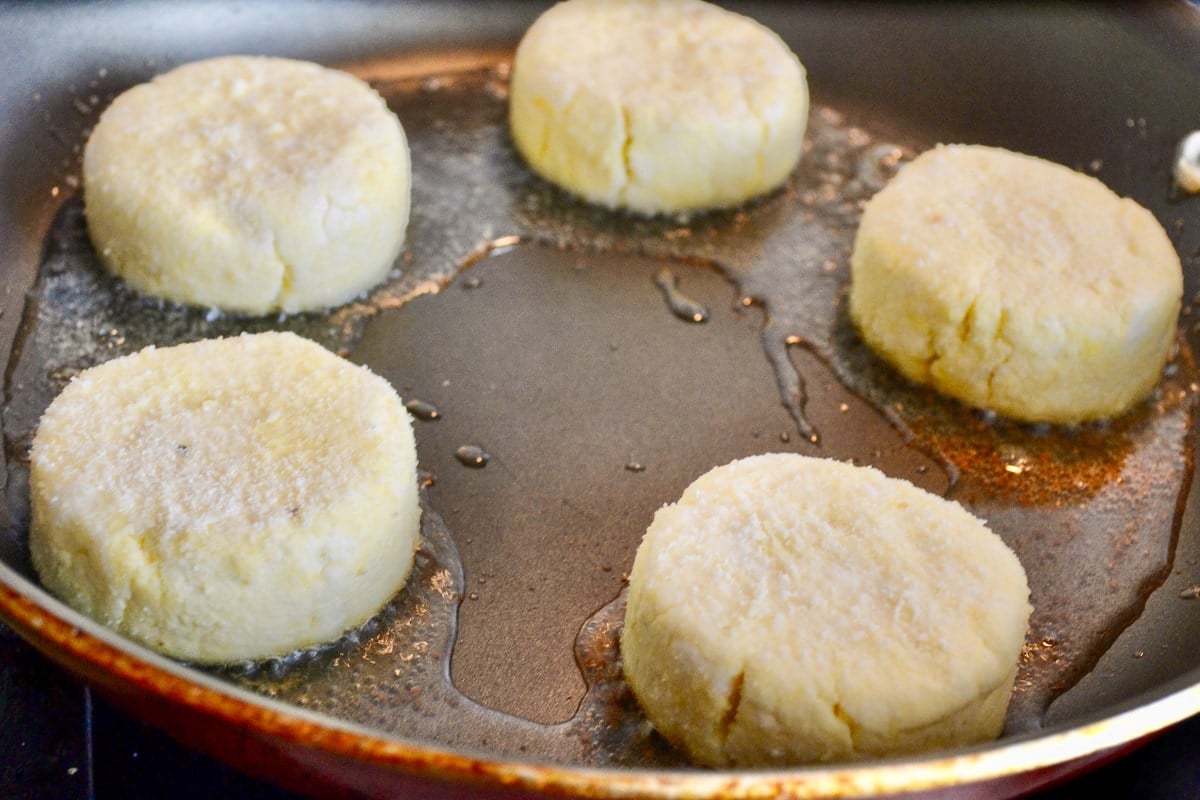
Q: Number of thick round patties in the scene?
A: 5